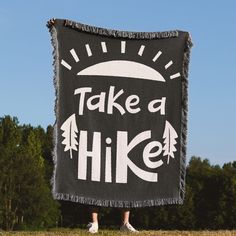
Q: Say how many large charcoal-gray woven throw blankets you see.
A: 1